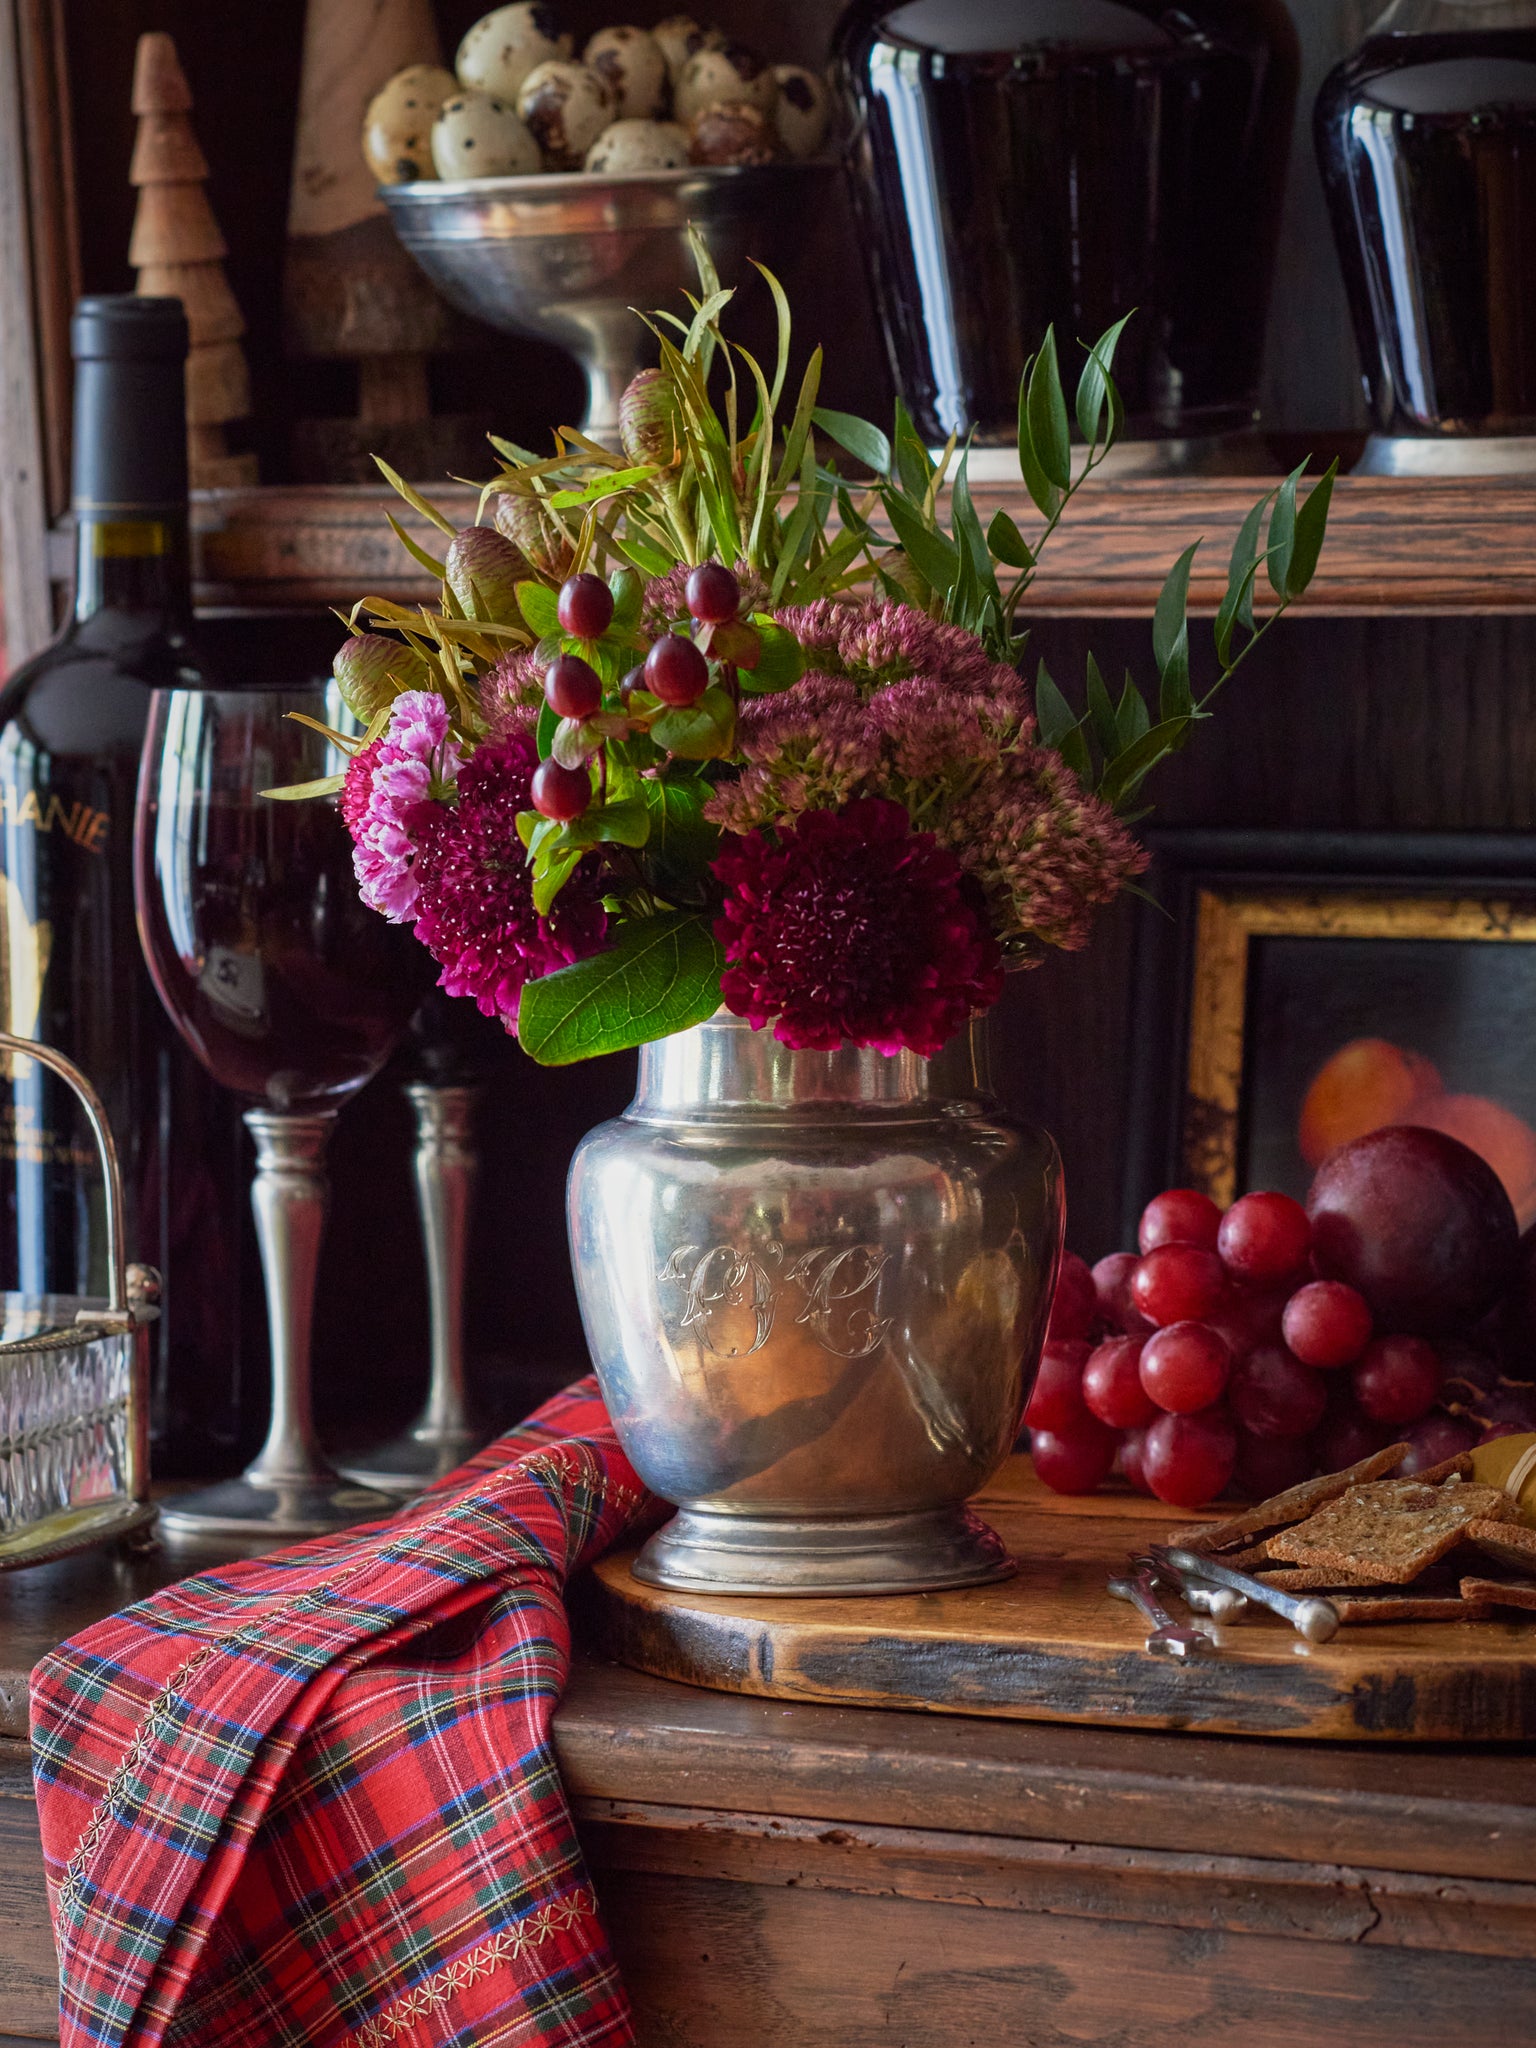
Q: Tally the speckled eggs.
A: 10